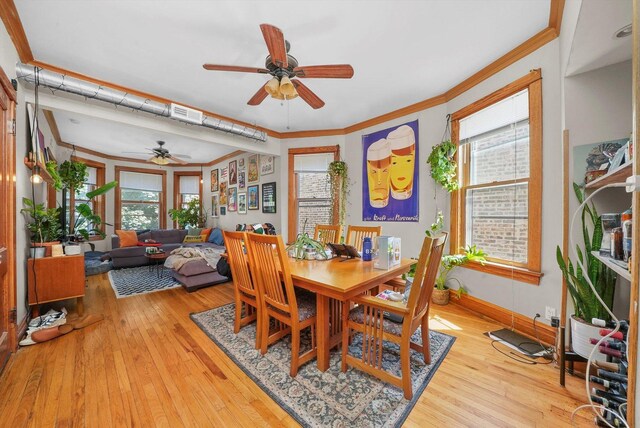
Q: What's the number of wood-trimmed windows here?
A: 5